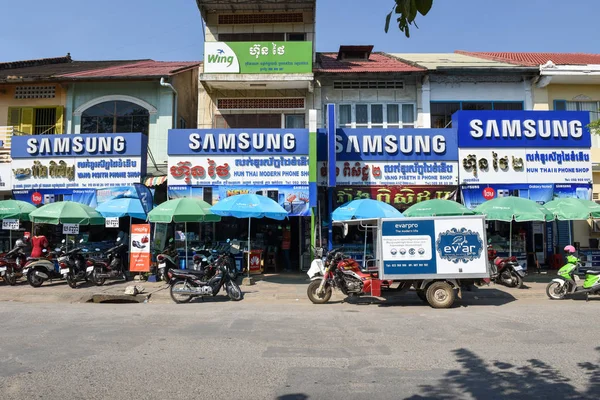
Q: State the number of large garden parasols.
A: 9